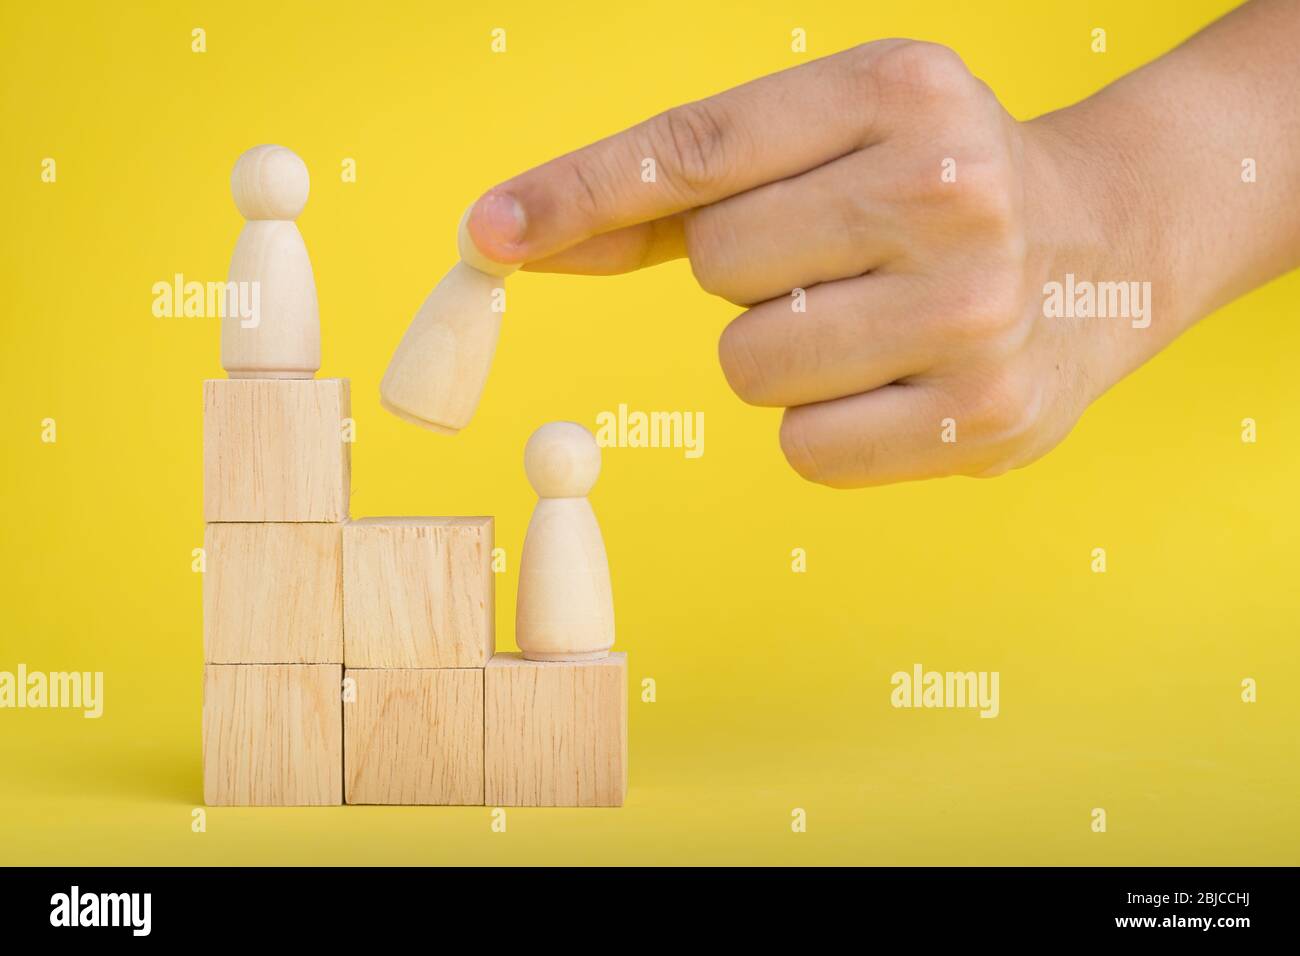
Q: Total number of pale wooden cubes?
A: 6